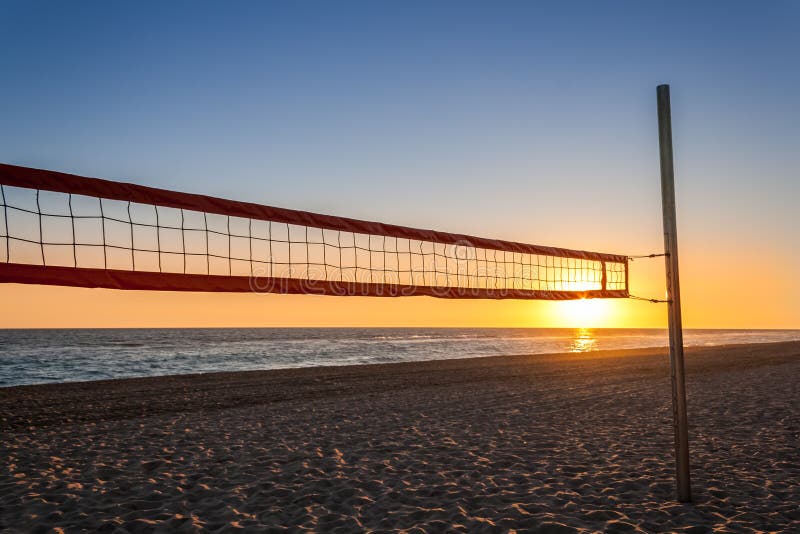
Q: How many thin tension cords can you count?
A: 2